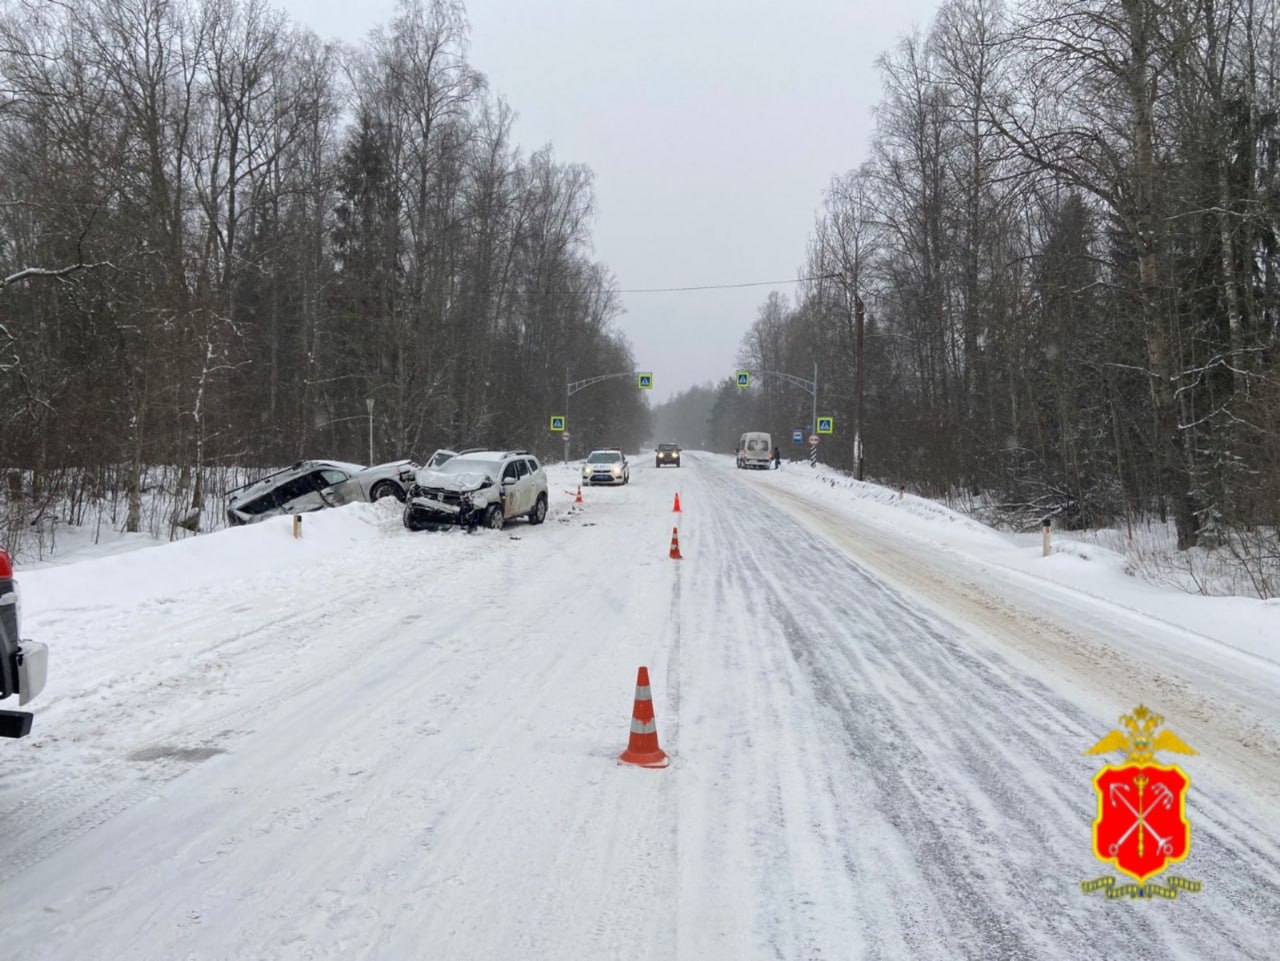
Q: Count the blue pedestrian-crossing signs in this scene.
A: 4